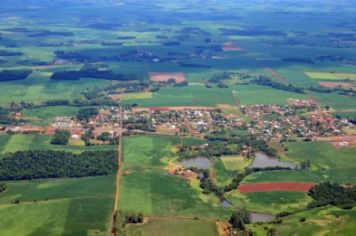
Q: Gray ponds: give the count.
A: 4